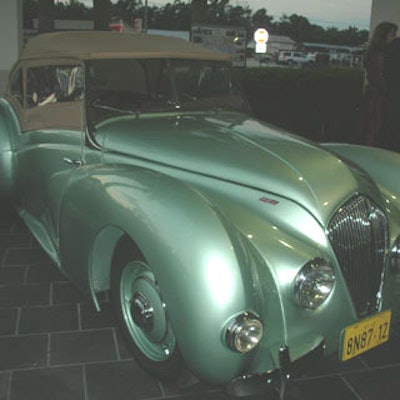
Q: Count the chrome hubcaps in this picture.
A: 1